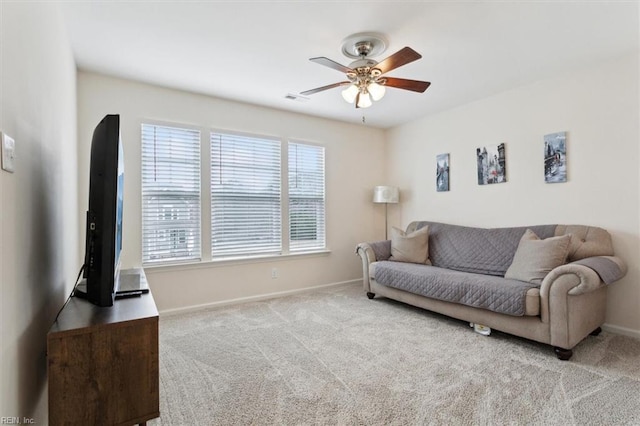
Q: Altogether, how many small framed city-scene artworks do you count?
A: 3